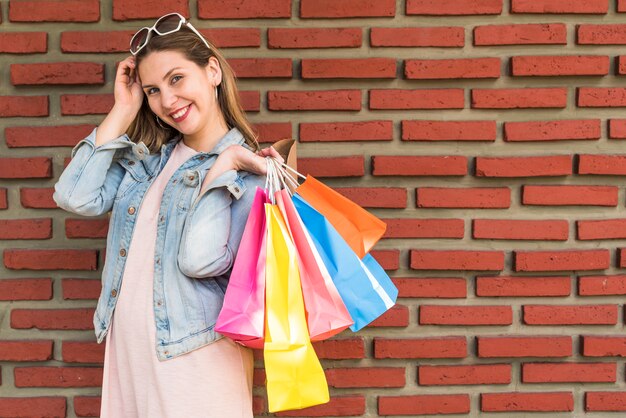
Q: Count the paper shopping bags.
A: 6